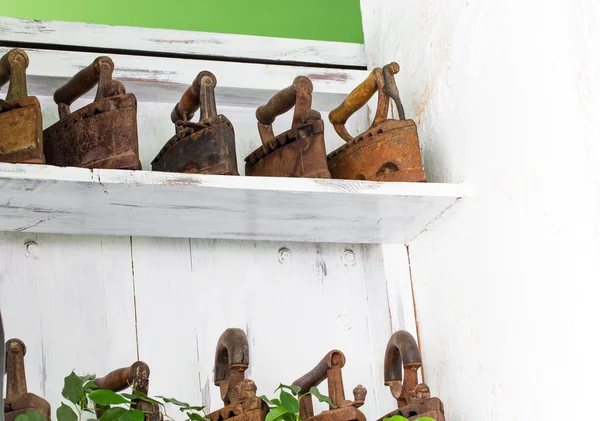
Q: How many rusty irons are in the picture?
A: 10